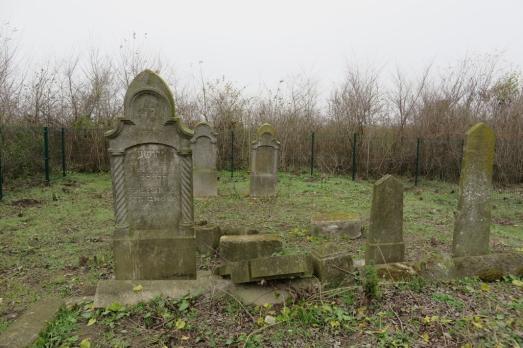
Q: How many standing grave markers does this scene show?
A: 5